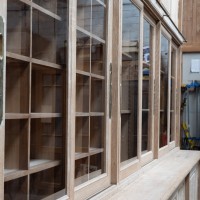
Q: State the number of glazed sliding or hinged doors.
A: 6